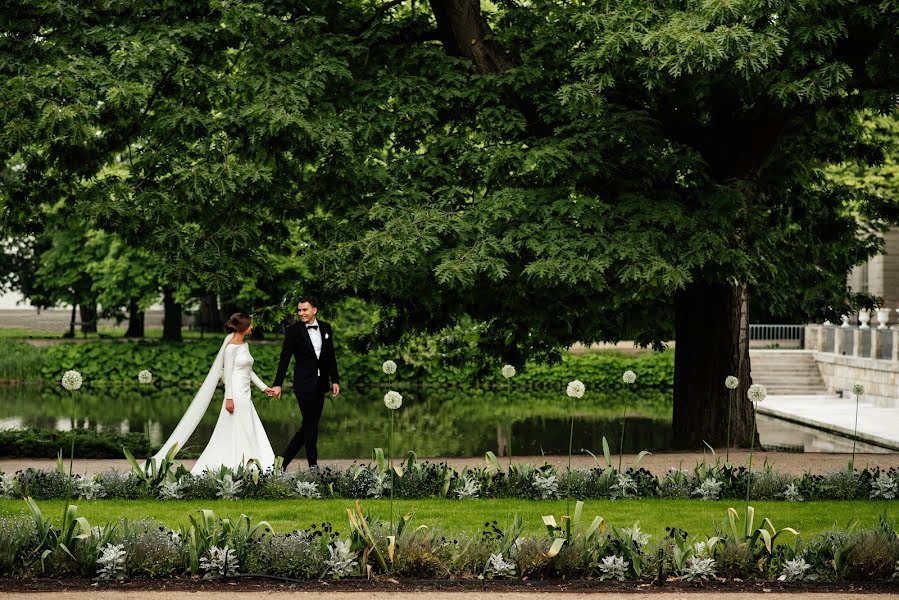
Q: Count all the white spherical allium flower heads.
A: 10